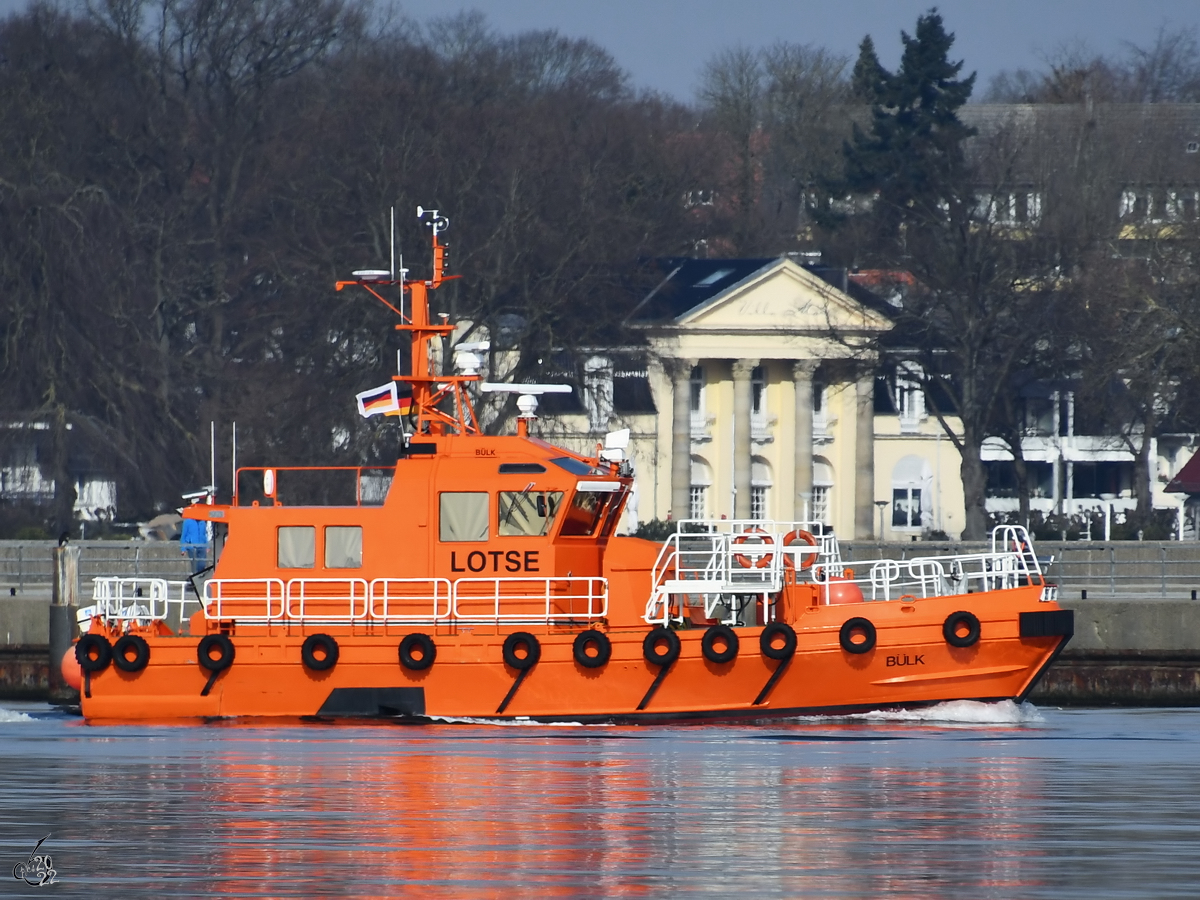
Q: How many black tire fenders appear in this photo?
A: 12